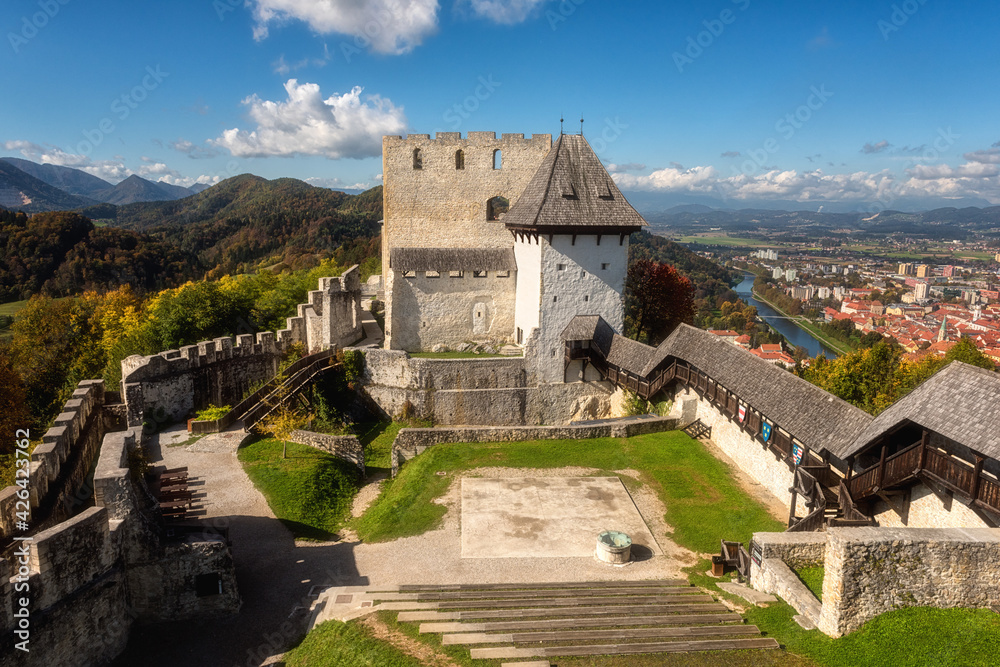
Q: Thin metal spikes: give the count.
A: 2